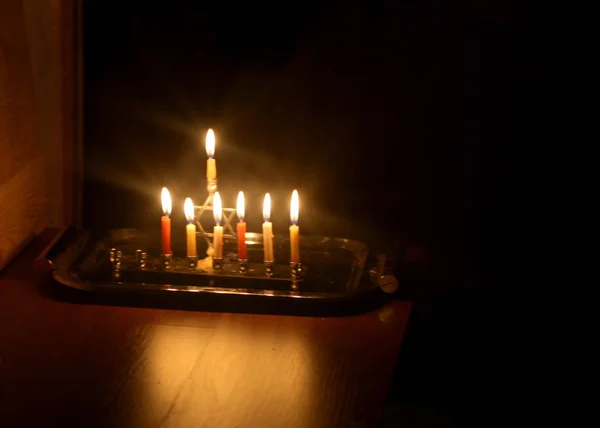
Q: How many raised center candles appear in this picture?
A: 1